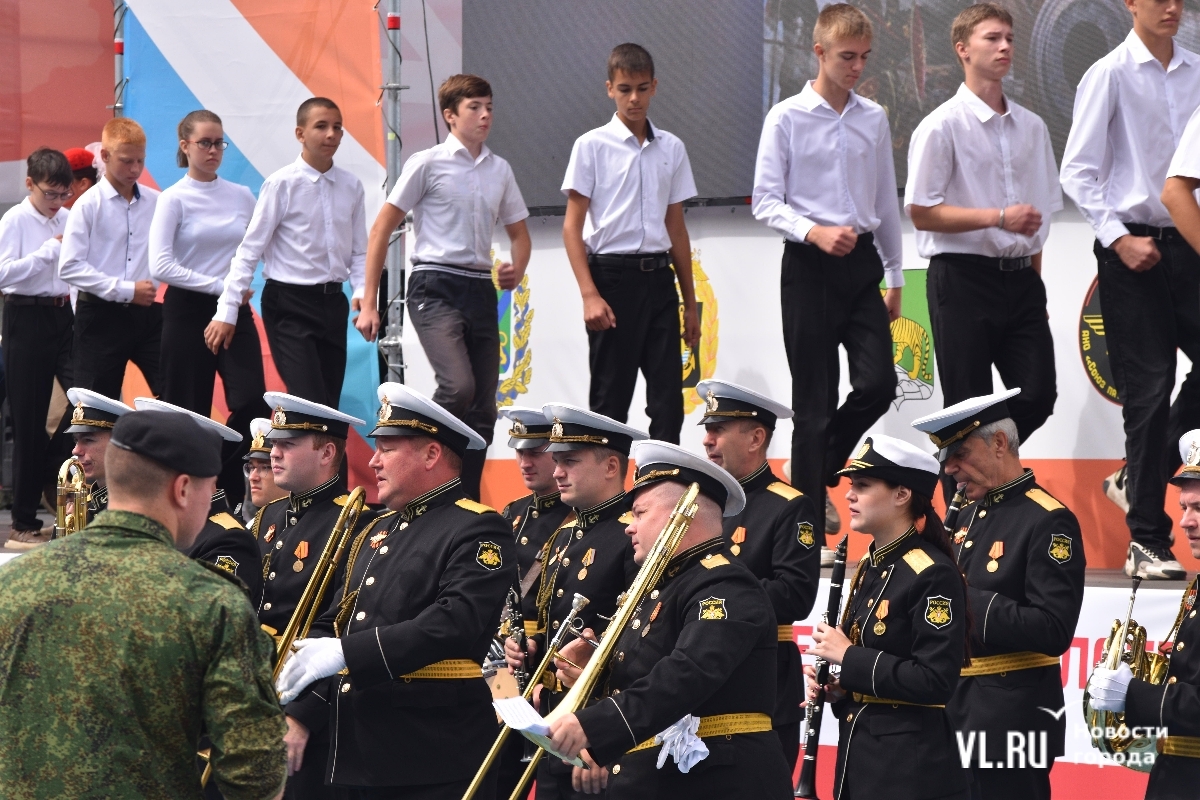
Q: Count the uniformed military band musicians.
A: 12